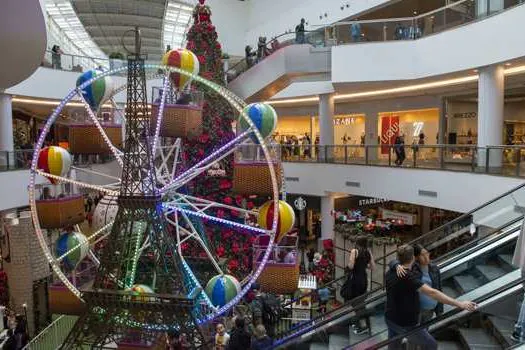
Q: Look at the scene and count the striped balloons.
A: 8